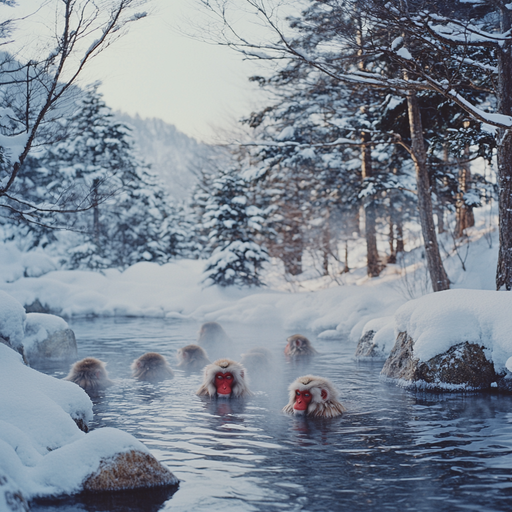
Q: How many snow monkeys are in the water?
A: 8